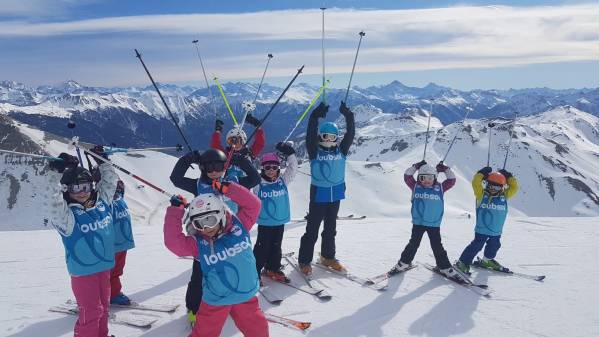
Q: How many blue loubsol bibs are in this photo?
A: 9